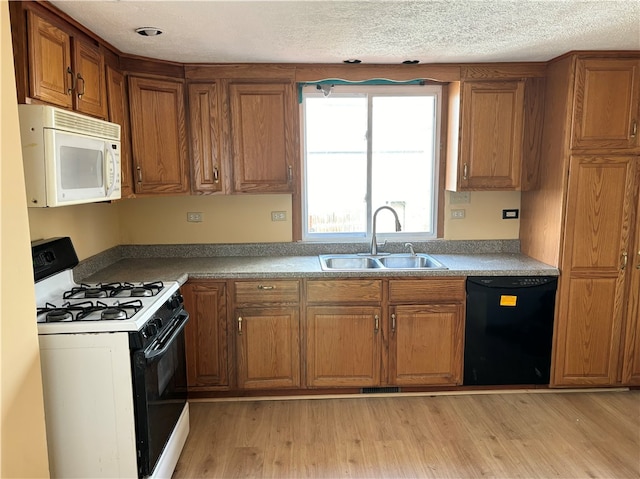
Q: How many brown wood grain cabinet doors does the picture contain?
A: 14